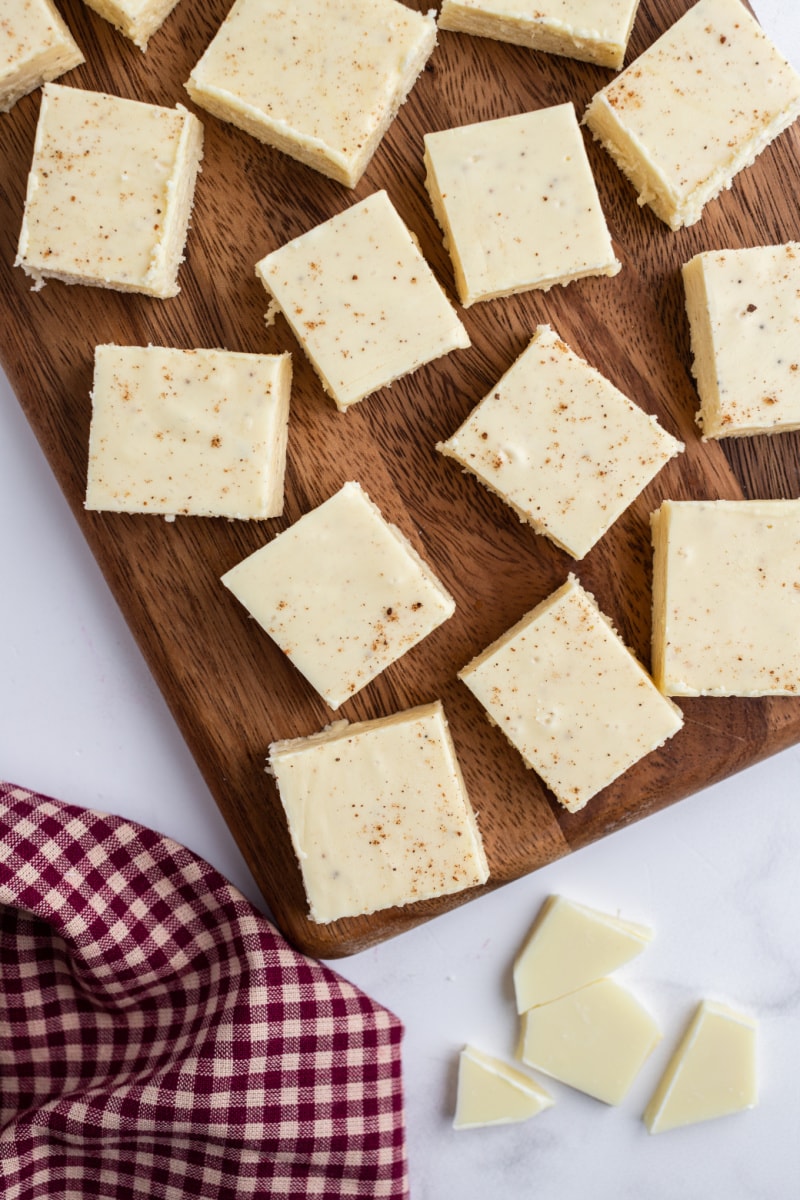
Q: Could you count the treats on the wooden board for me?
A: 15